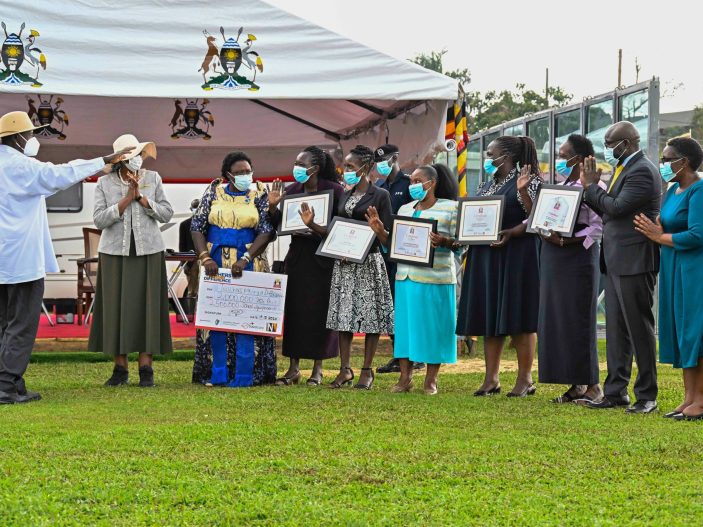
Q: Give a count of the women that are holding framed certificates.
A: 5